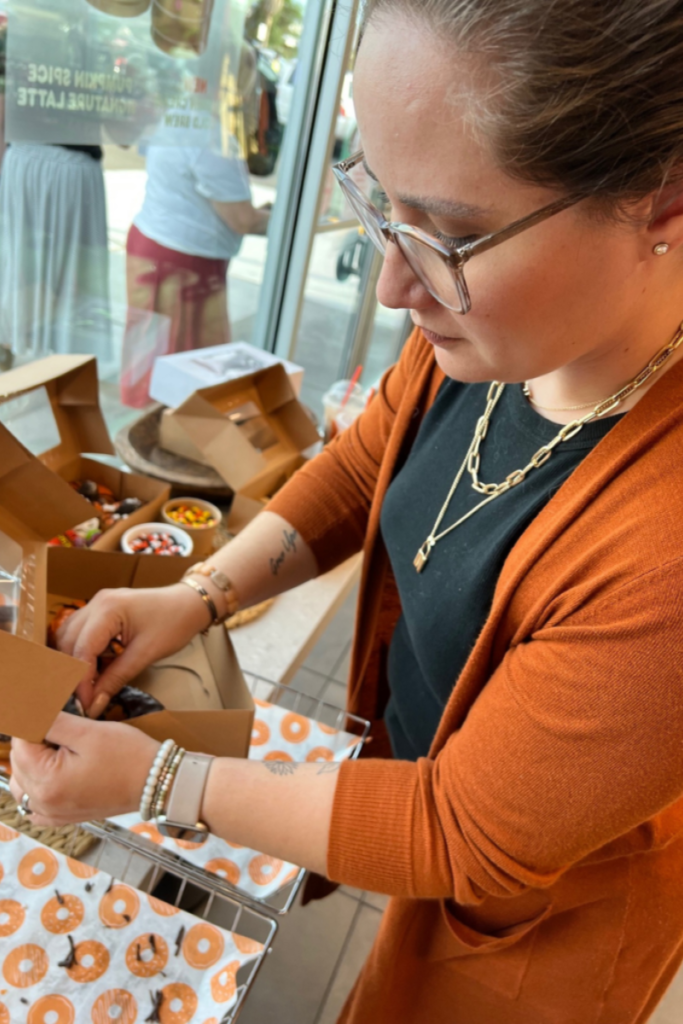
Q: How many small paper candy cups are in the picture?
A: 2